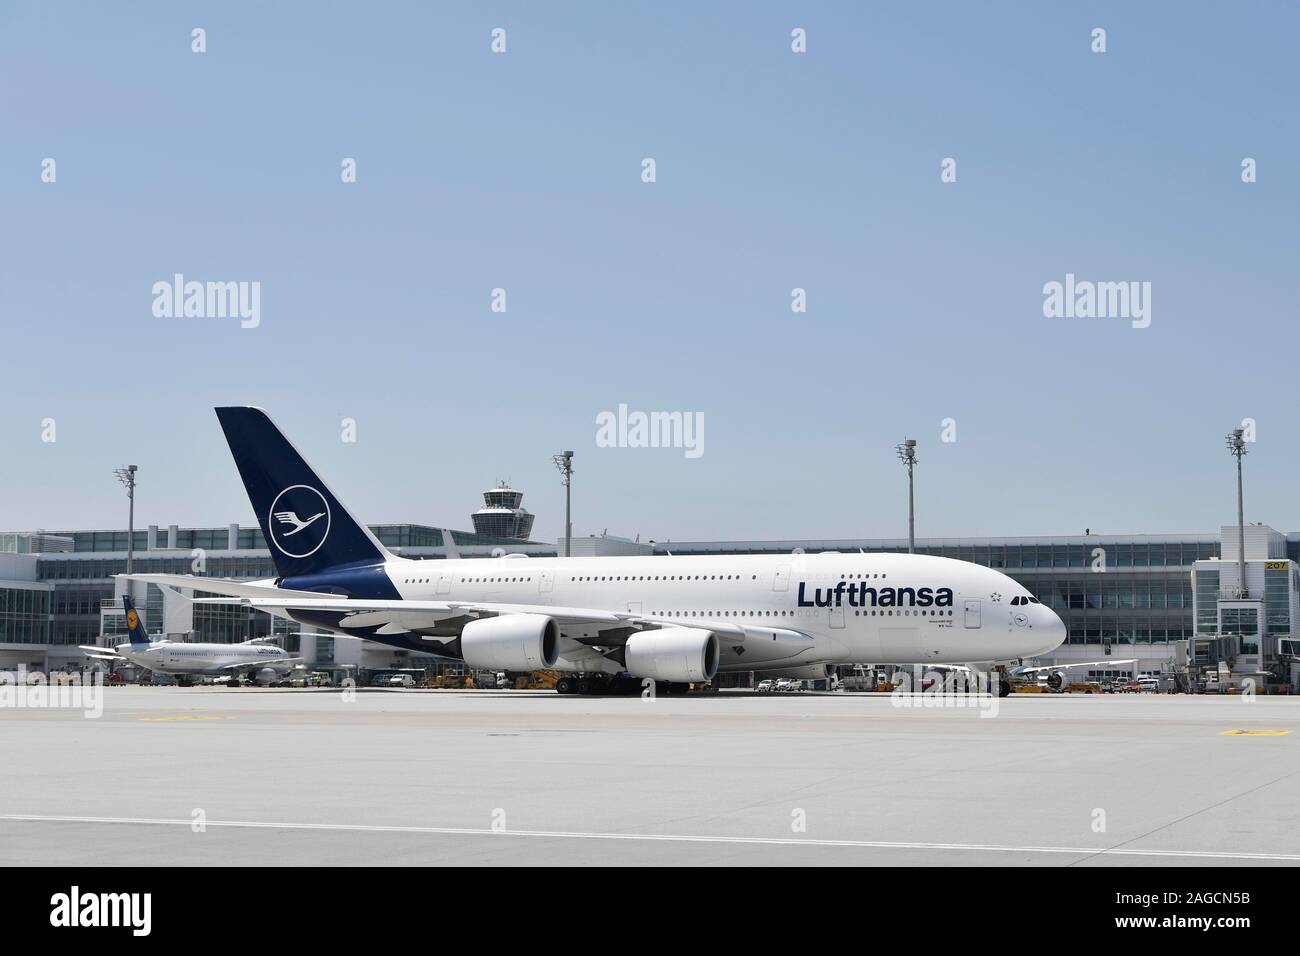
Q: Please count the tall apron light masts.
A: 4